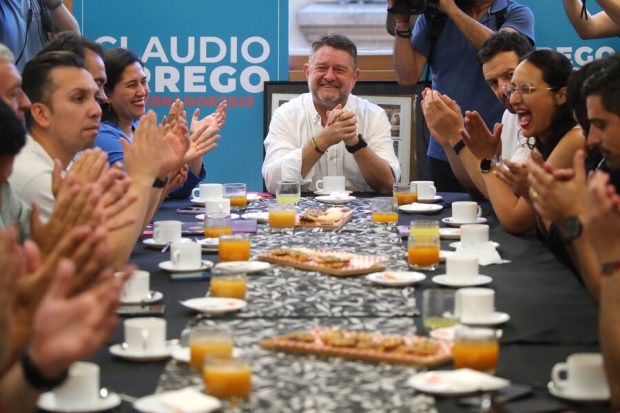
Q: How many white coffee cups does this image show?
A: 14